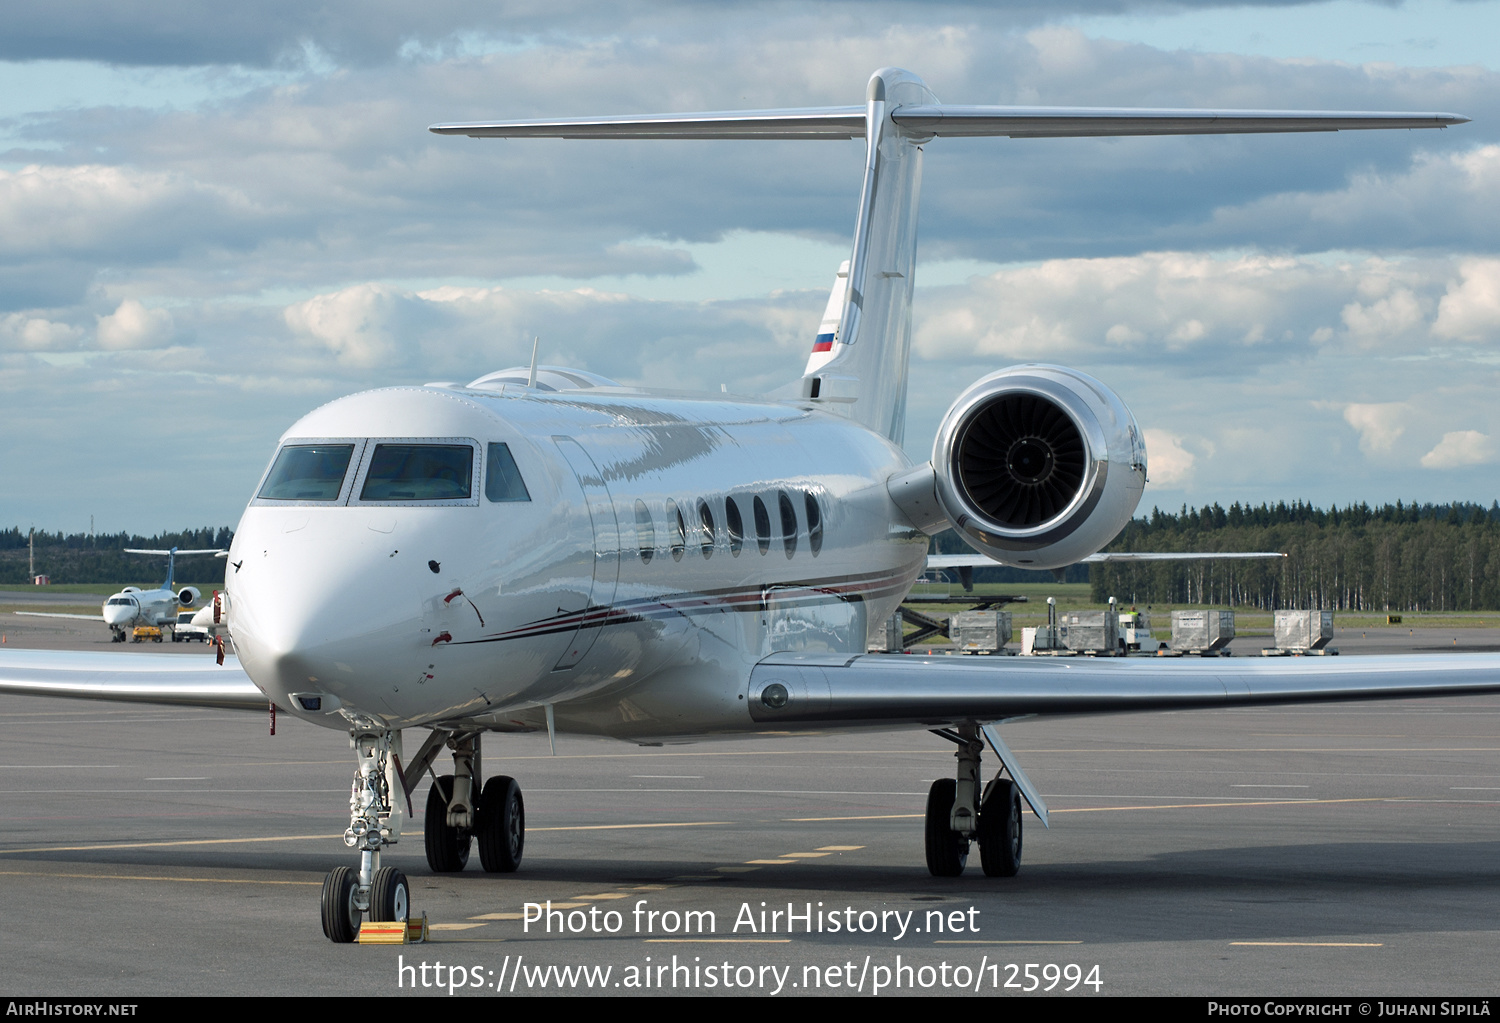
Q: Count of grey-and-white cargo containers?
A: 5